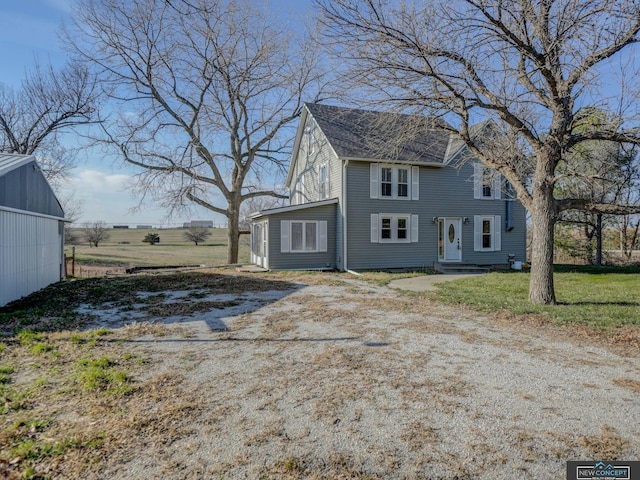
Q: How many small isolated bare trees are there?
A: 2